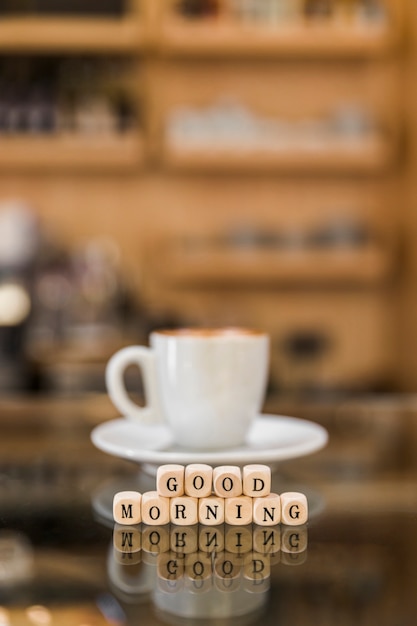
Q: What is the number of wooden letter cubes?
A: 11